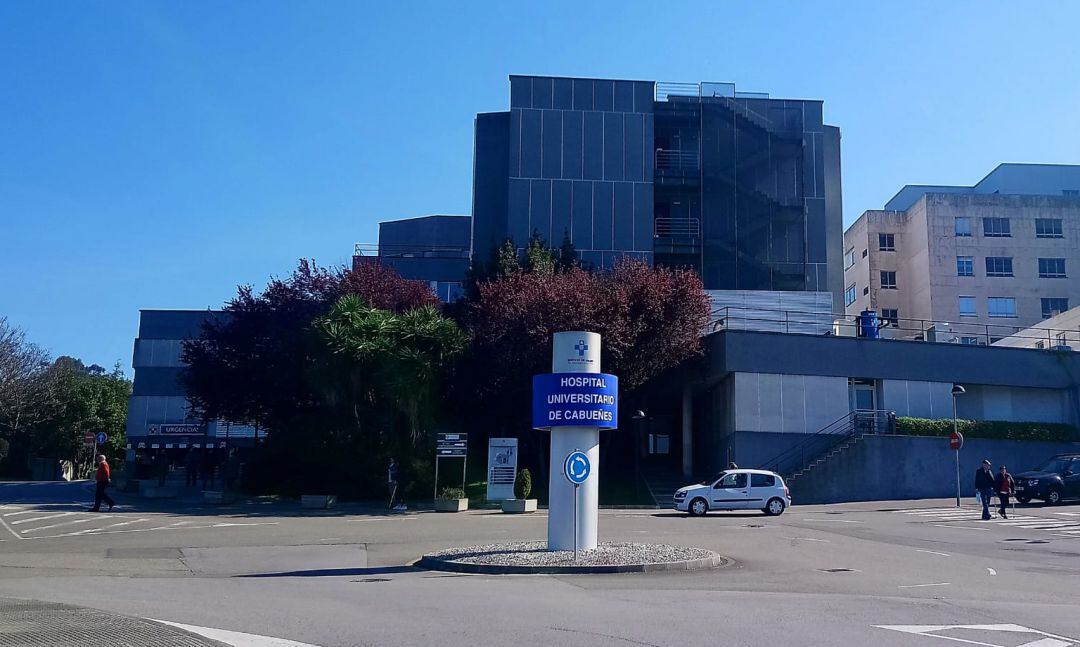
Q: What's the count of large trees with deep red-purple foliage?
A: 2